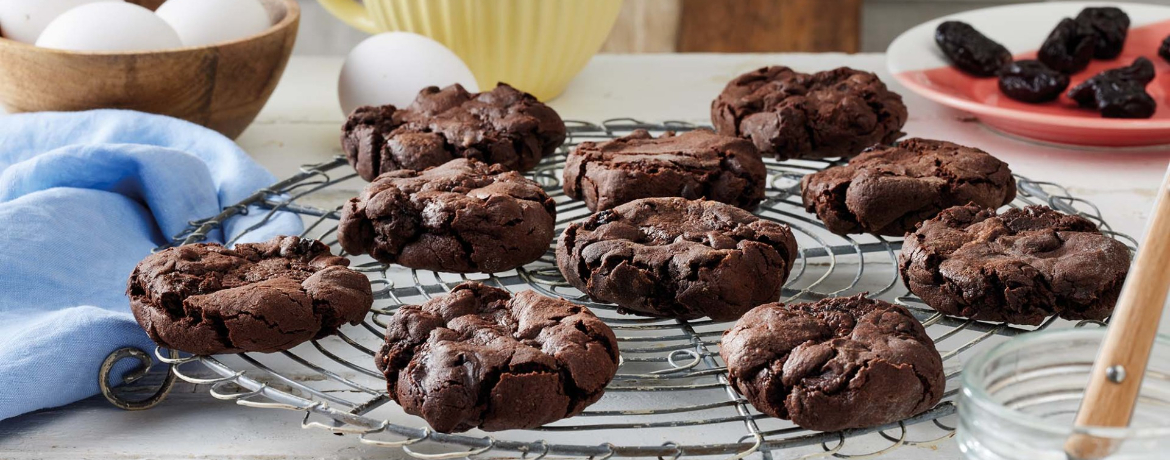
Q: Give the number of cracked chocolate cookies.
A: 10